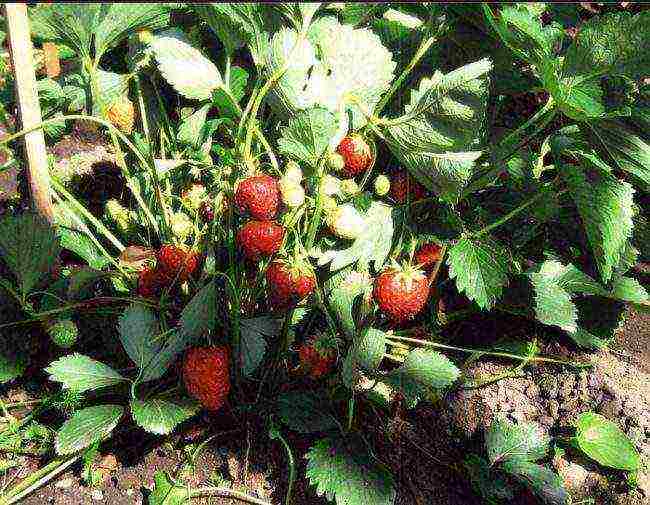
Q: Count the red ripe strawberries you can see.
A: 11